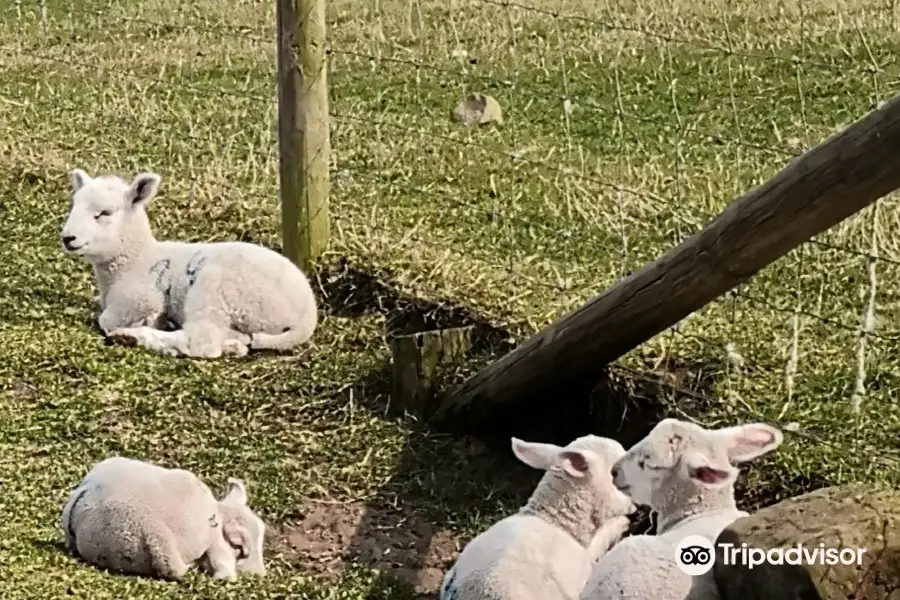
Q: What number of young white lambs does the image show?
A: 4